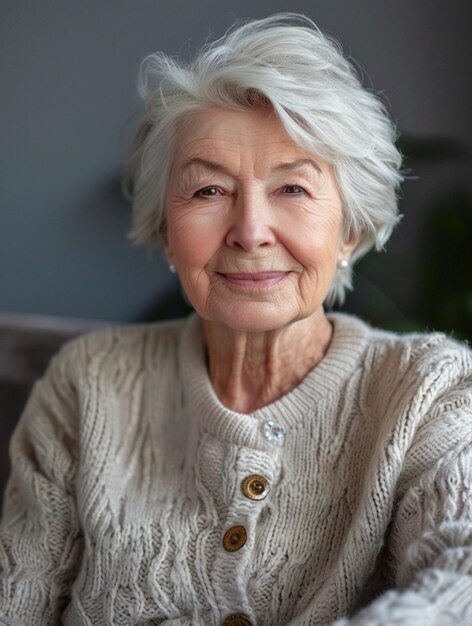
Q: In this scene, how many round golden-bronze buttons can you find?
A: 3